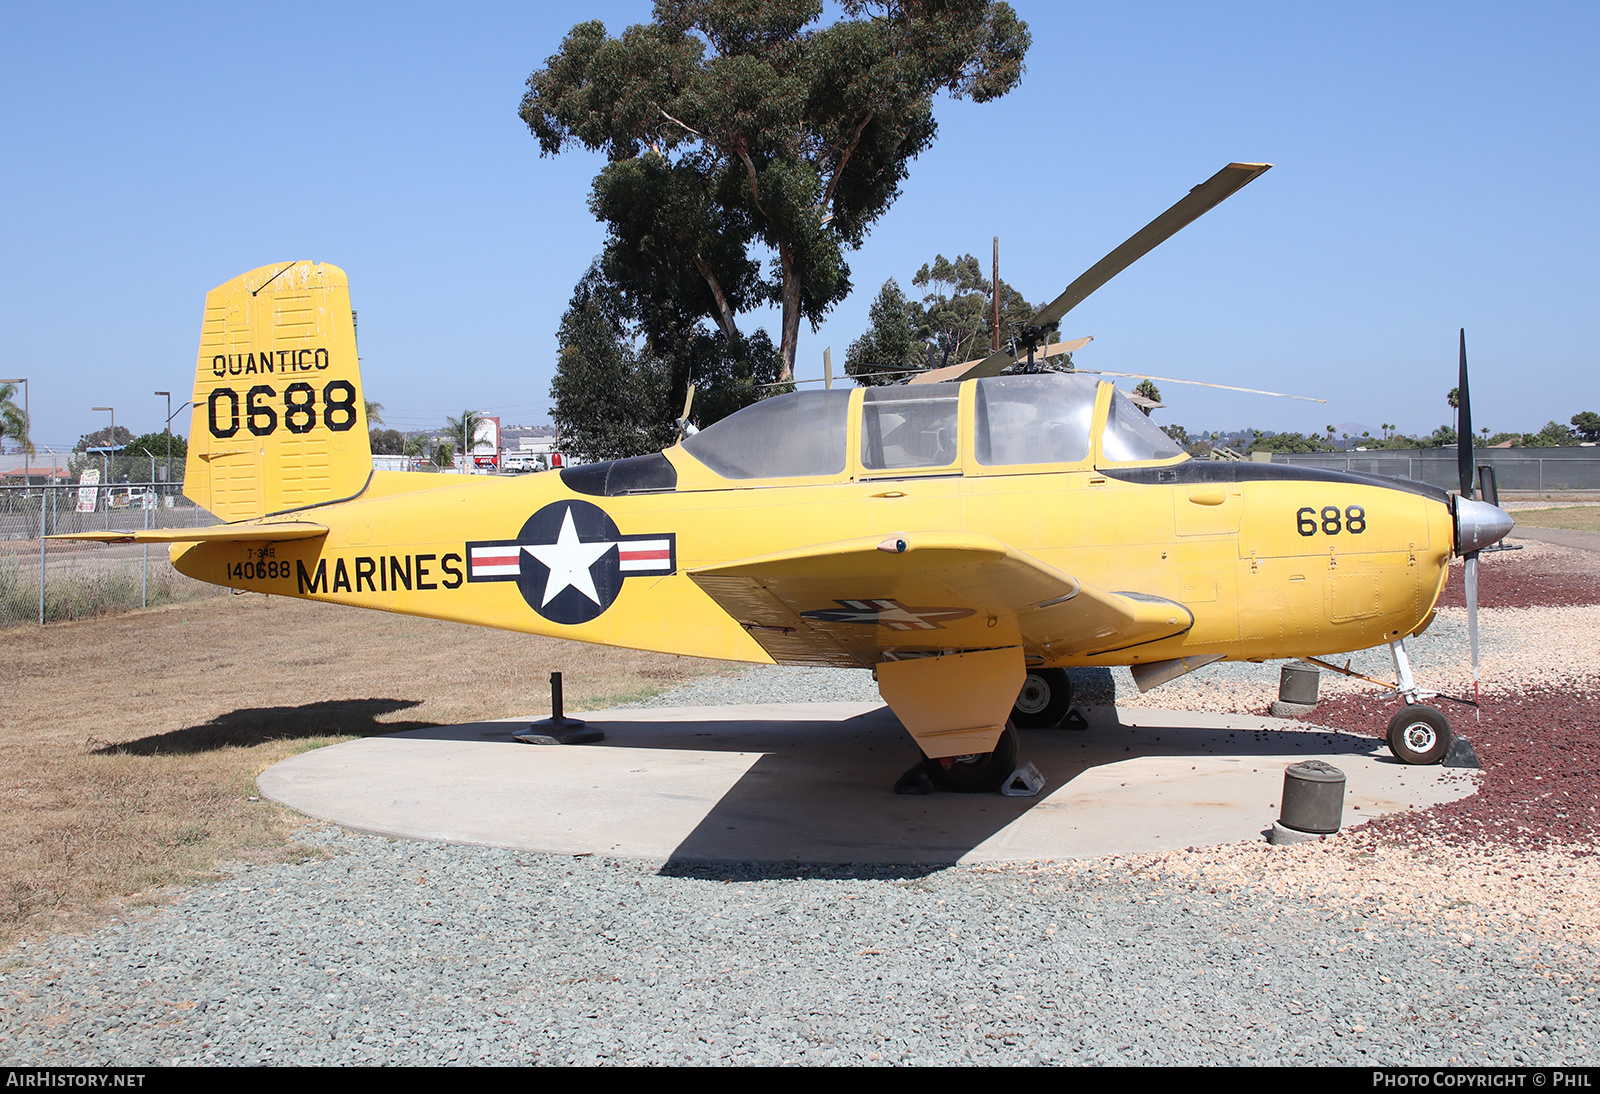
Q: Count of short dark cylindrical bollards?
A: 2